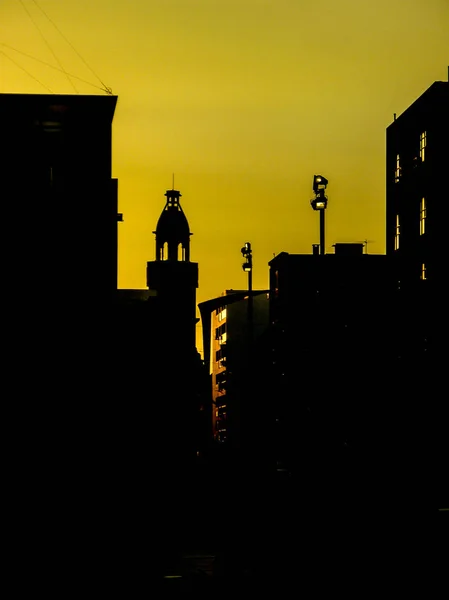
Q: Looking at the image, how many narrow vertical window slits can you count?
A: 5